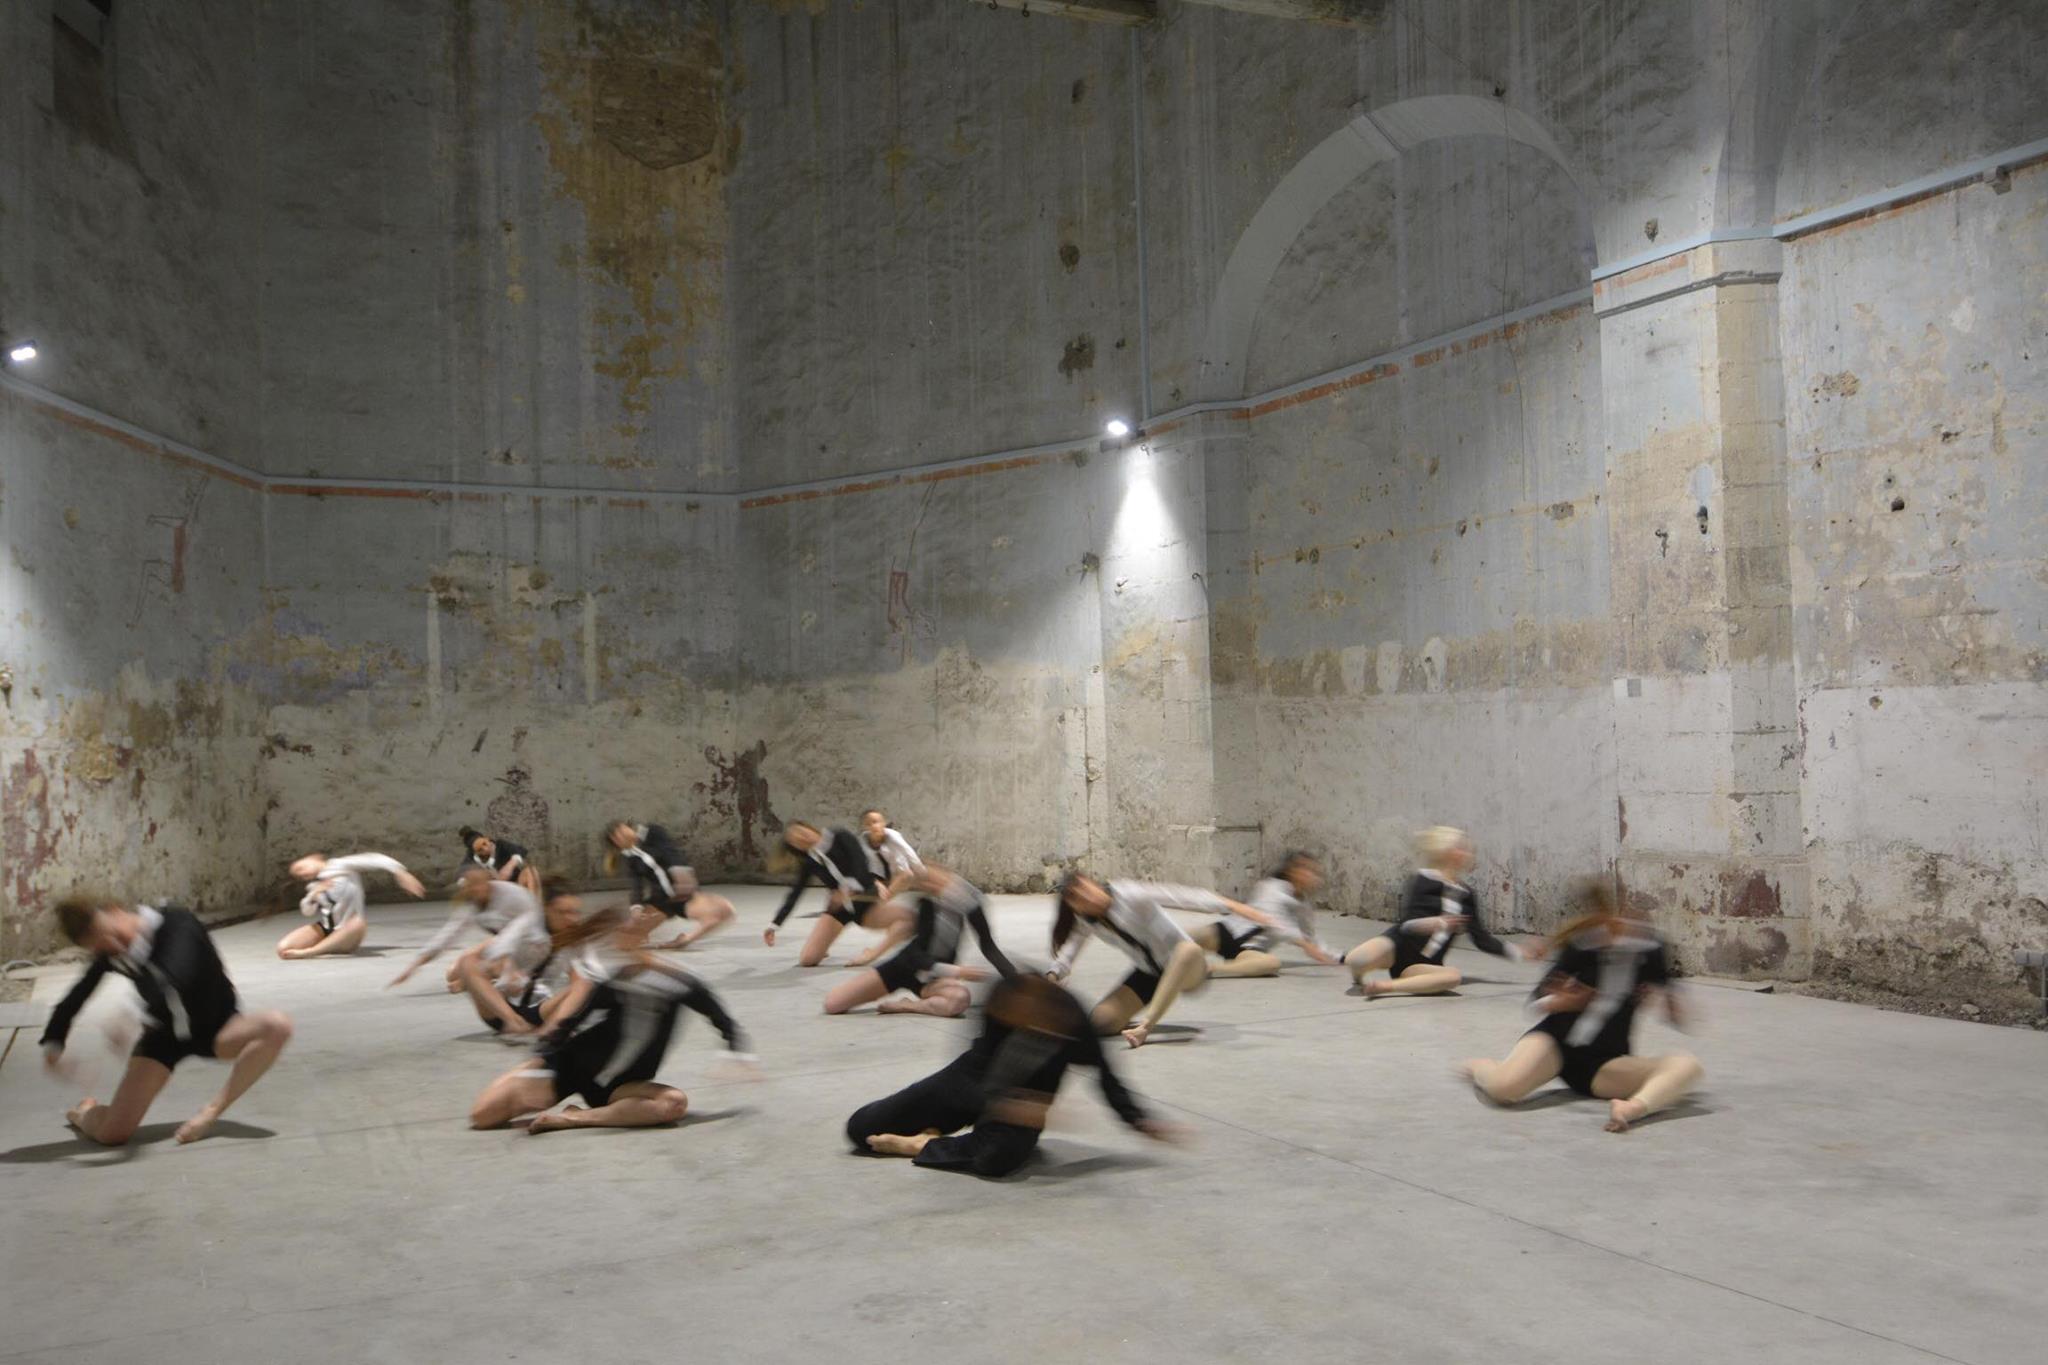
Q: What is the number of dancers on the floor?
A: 15